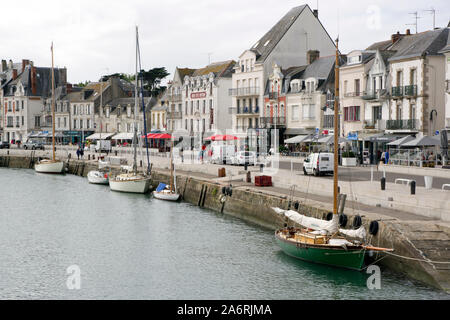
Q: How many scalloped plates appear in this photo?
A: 0